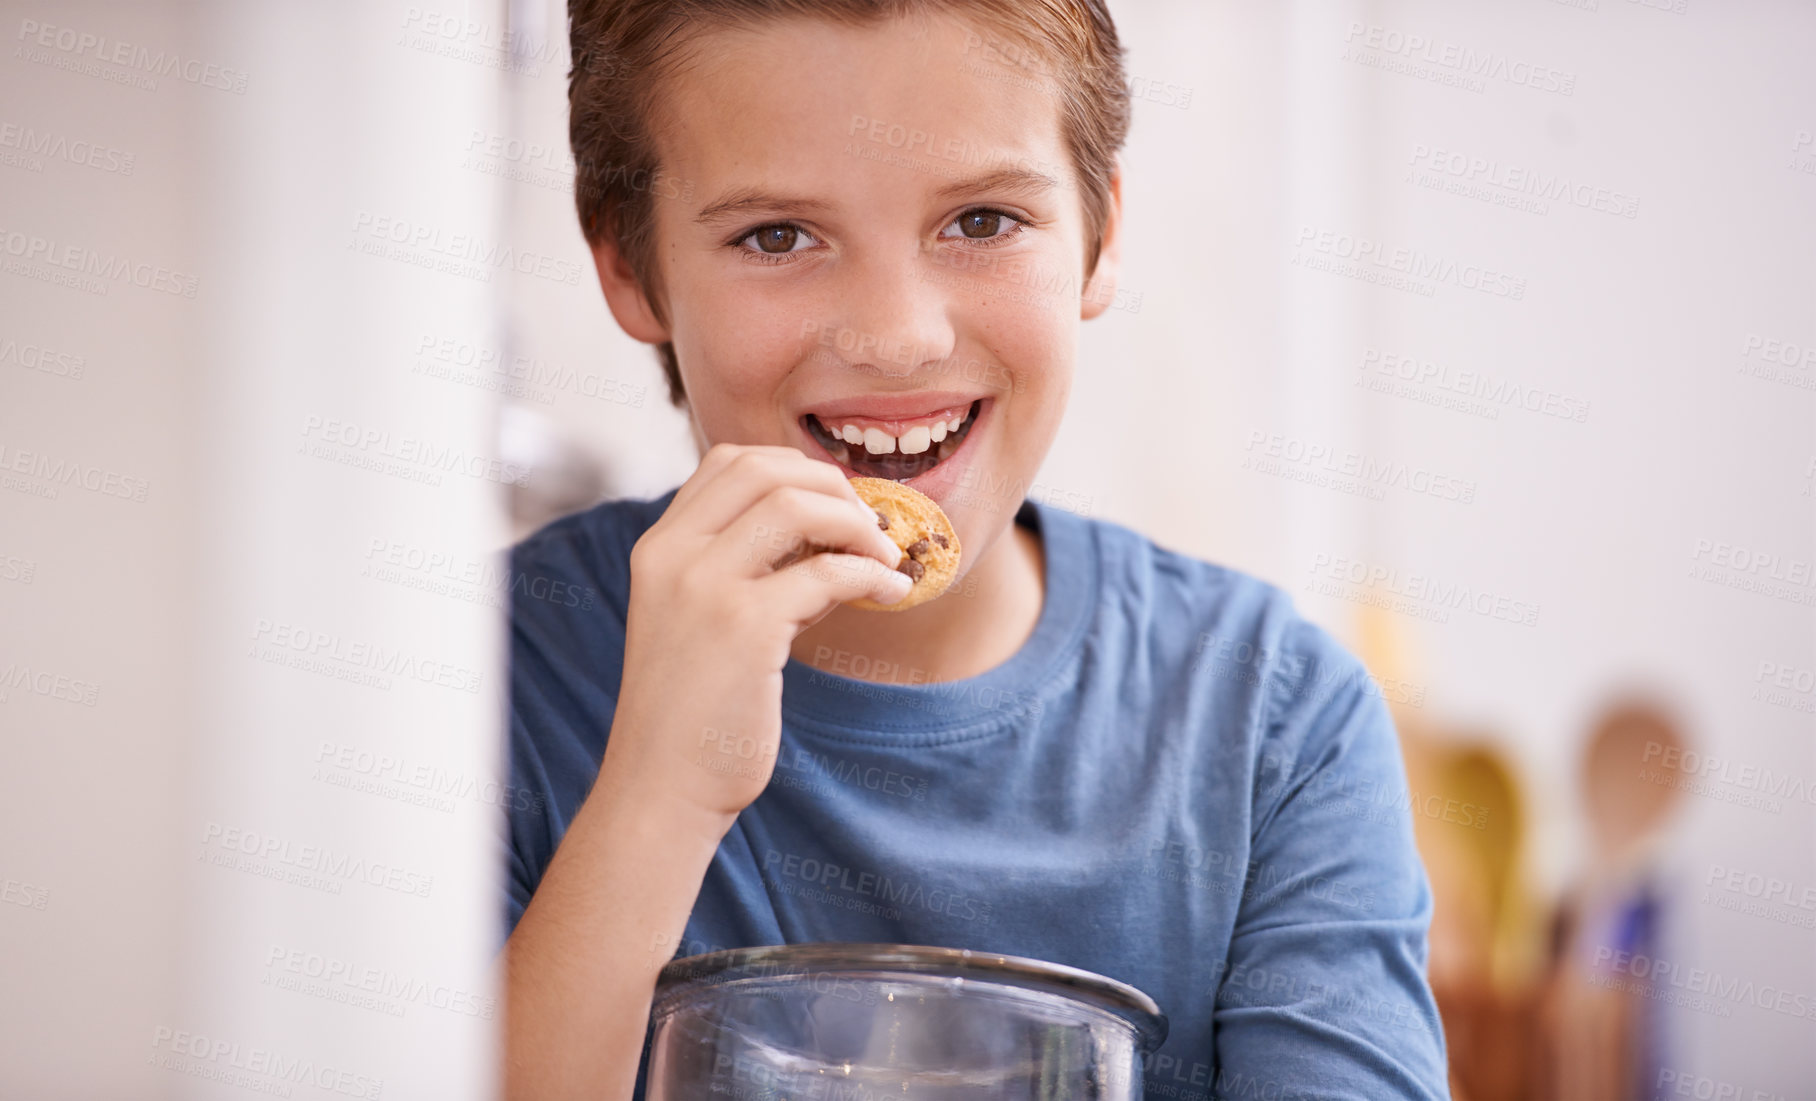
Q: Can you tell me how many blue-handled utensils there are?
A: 1